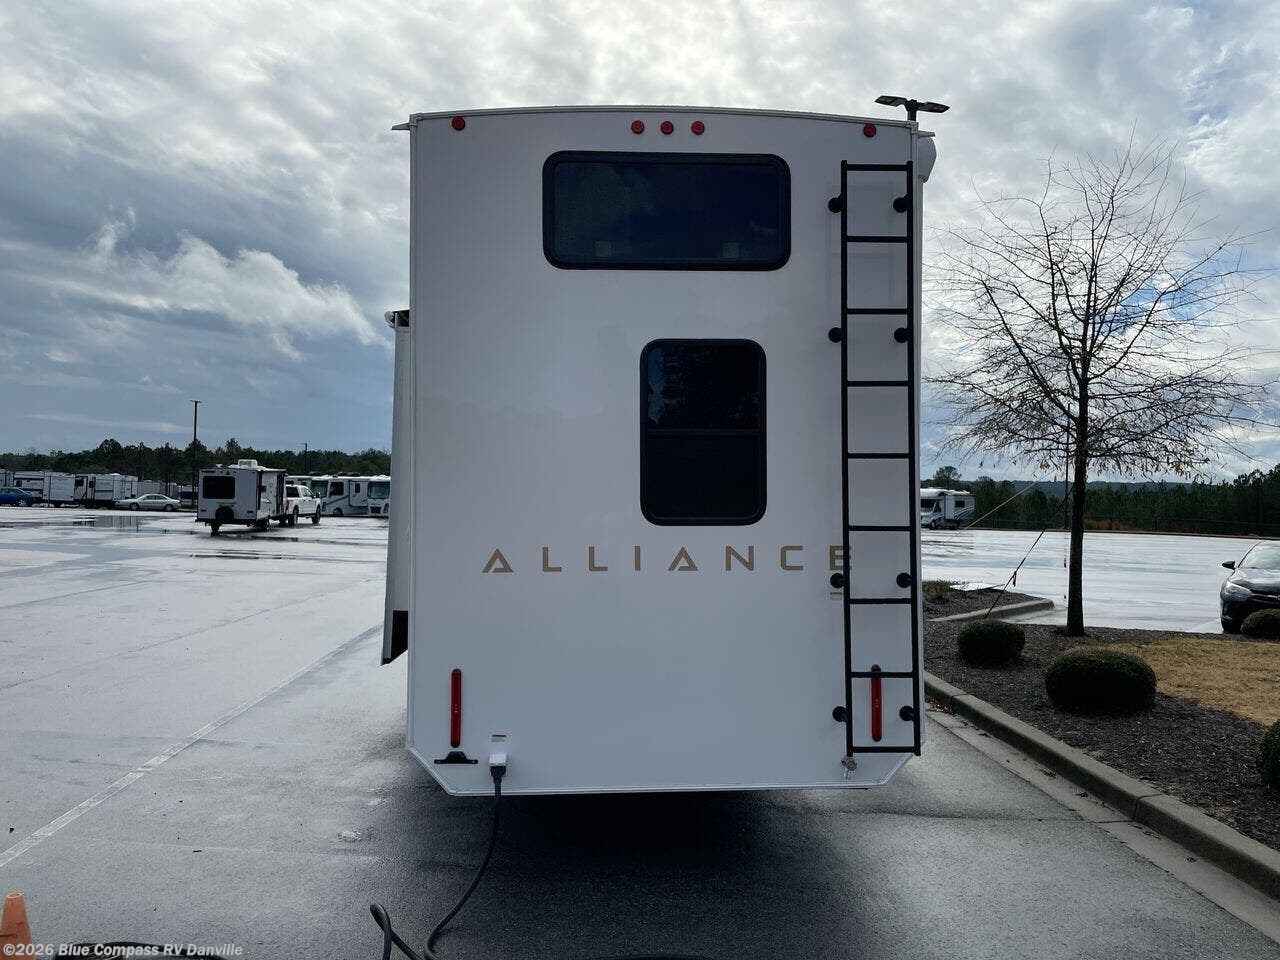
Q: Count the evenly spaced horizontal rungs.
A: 9